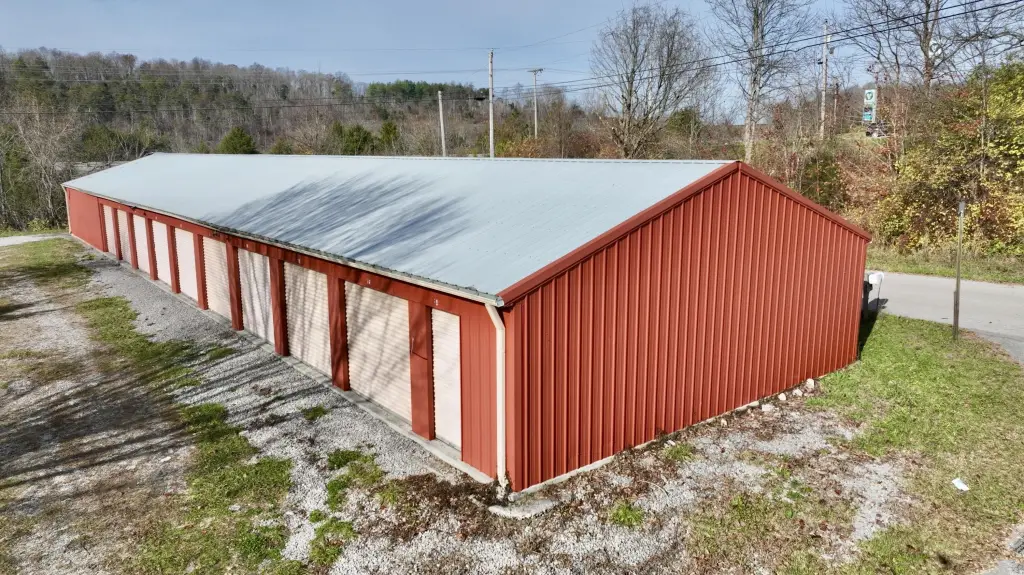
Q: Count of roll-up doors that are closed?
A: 10